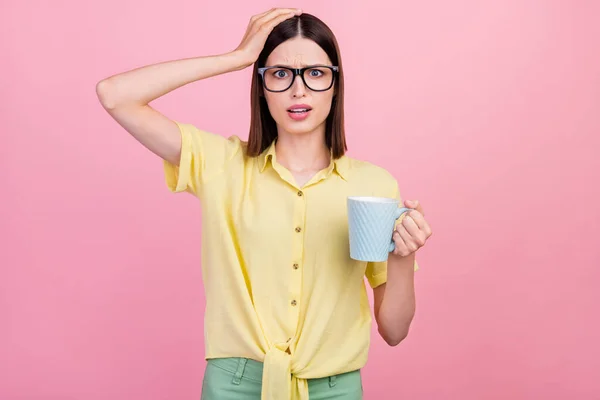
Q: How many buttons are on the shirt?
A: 4